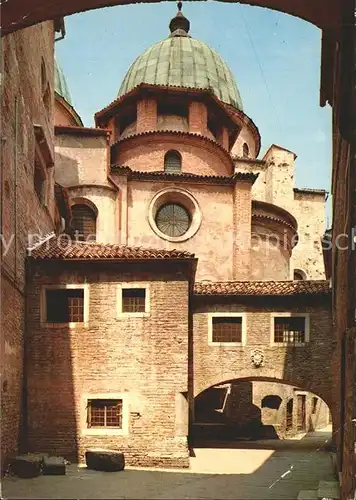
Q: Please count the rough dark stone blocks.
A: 3